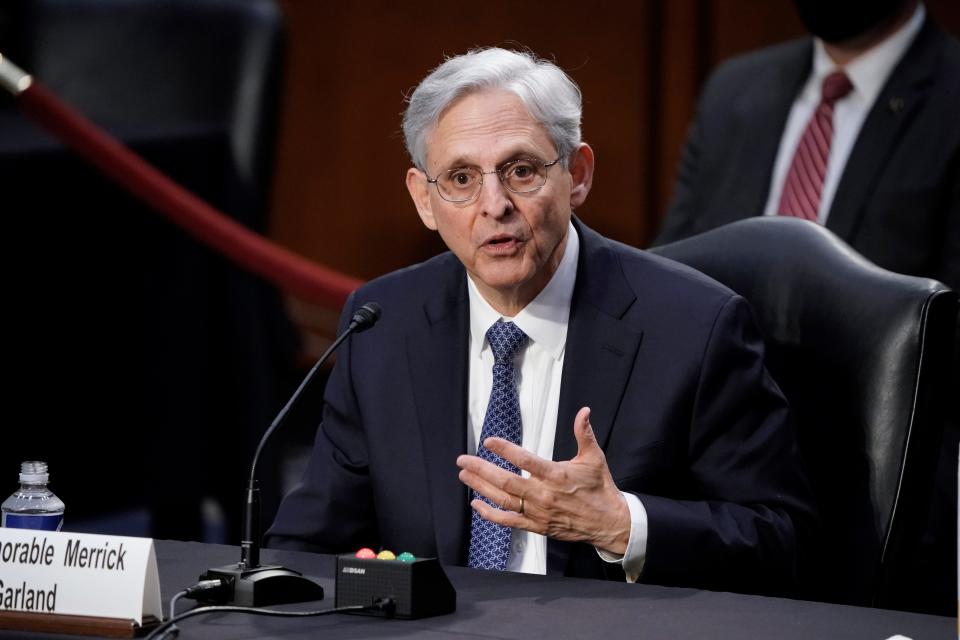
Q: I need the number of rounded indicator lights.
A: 3